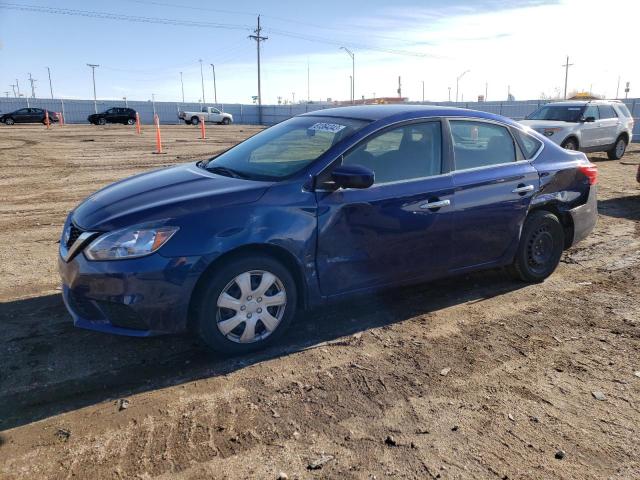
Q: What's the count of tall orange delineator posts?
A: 5